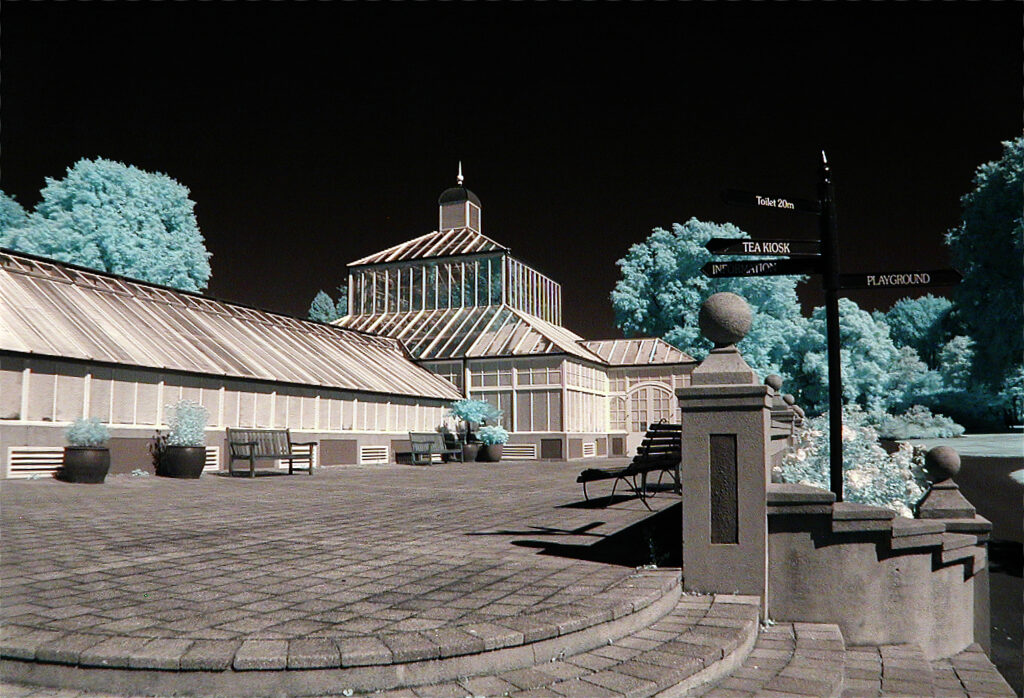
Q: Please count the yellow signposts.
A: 0